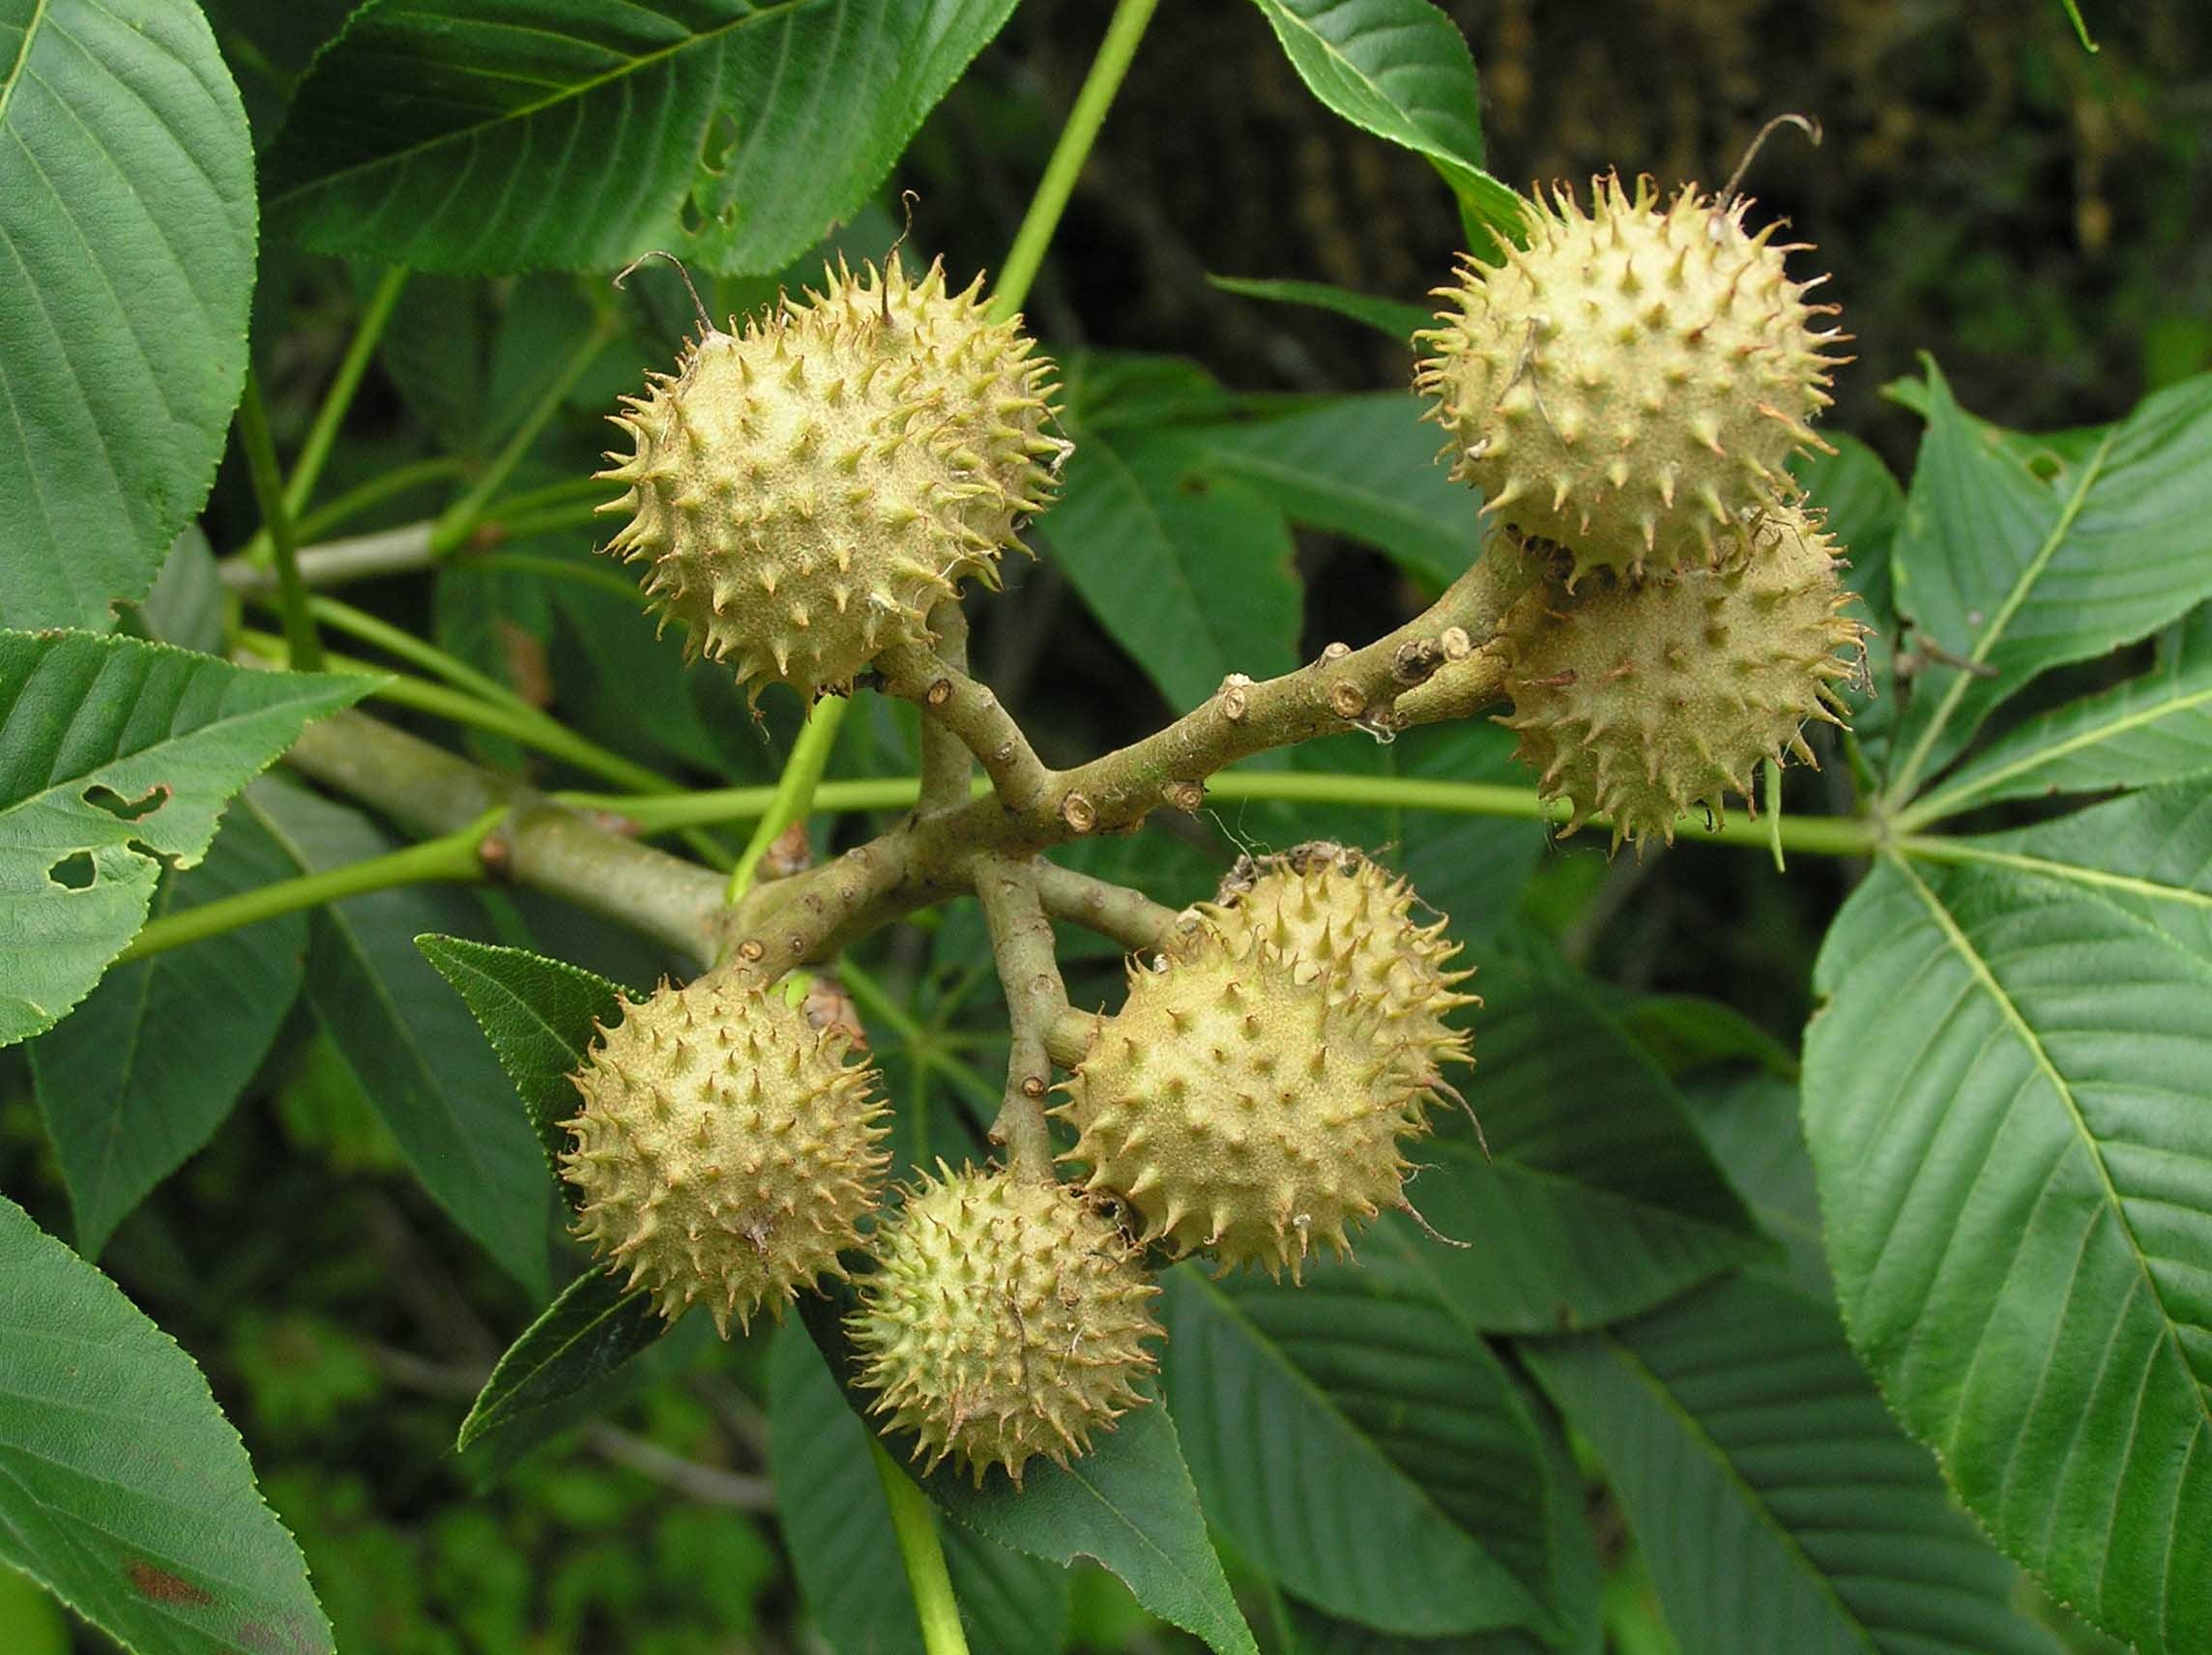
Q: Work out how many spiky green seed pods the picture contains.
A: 8